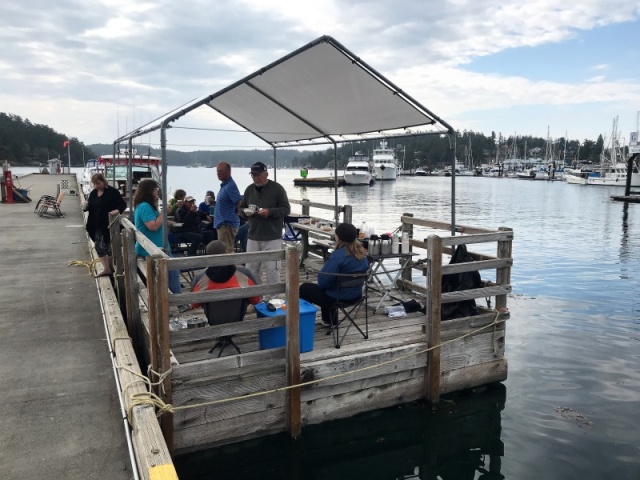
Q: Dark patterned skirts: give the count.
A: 1